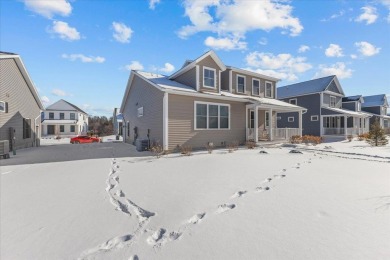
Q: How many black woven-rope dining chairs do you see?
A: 0